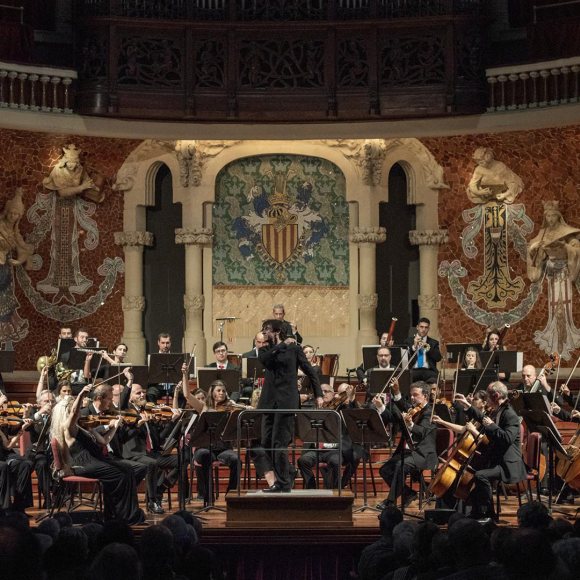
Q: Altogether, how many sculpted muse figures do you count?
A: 4